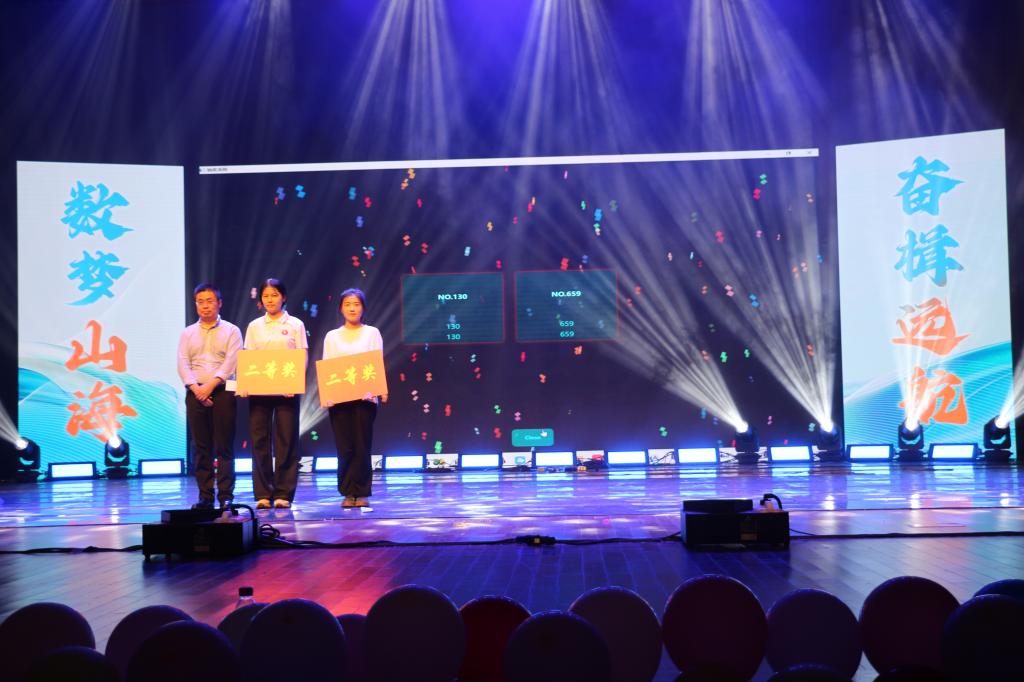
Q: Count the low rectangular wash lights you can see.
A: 12